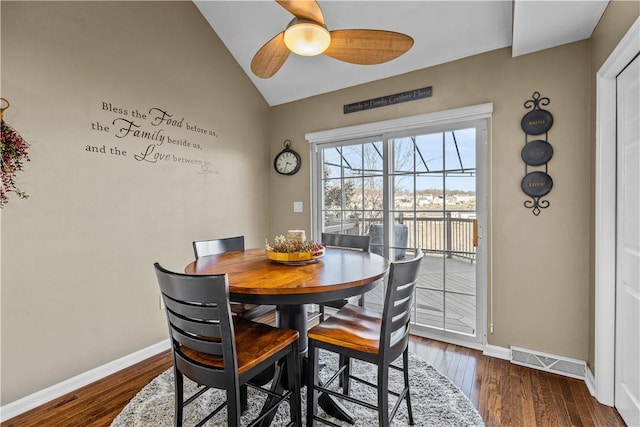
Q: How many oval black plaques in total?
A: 3